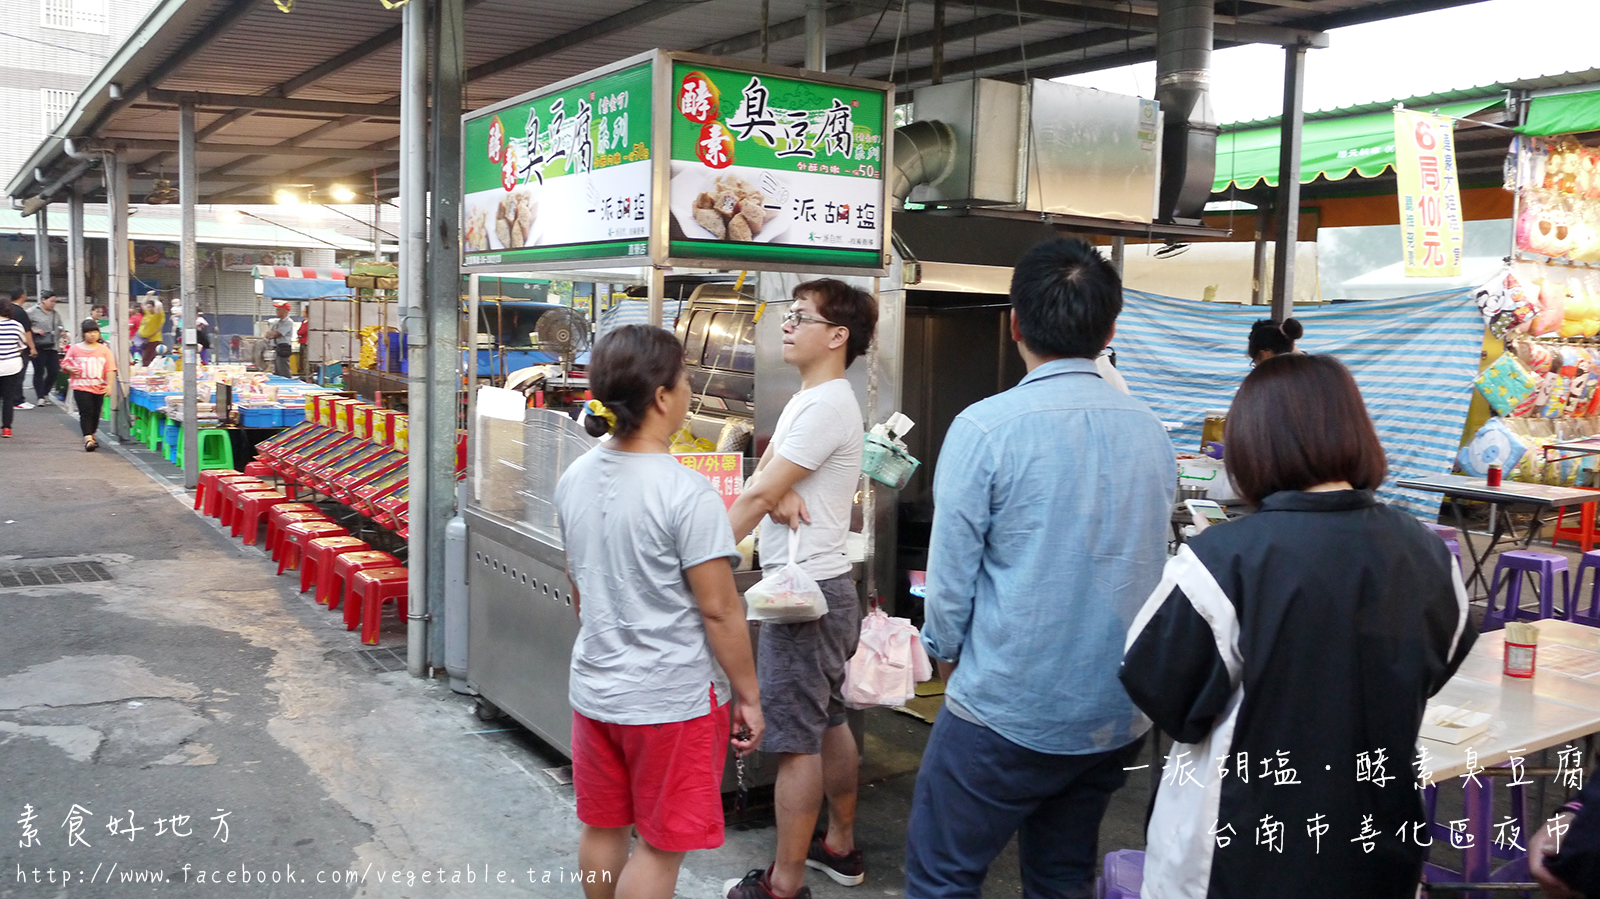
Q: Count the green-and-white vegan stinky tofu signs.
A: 2